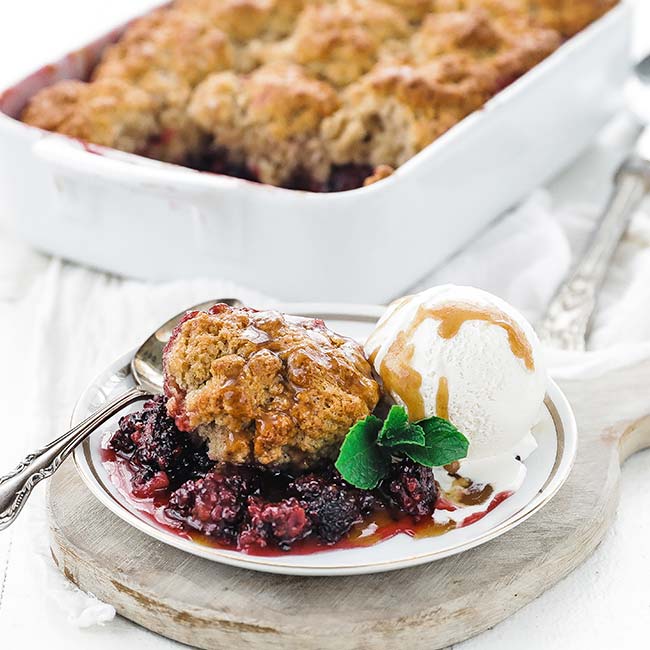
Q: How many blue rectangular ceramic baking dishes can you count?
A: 0